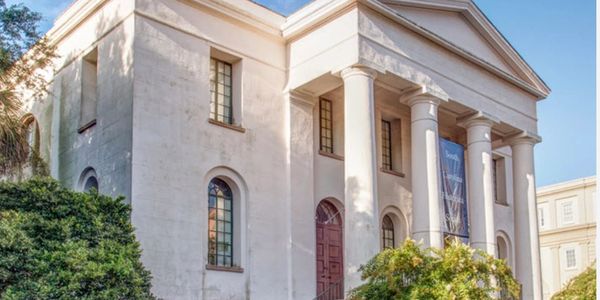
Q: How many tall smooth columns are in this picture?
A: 4